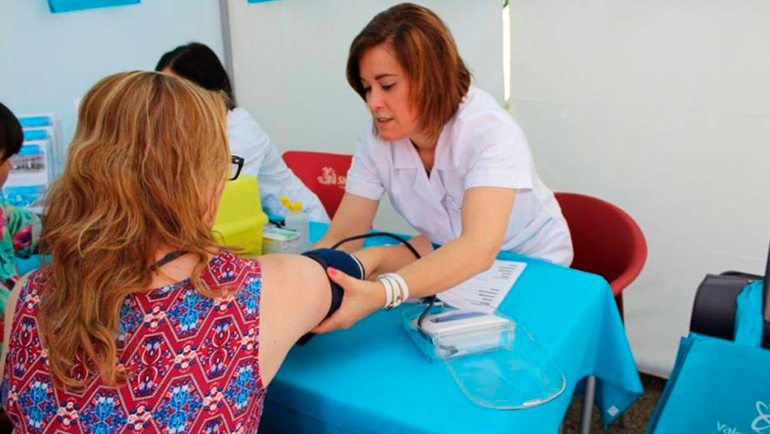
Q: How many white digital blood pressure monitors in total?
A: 1